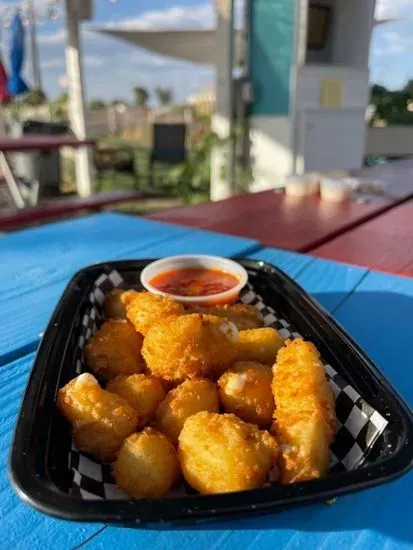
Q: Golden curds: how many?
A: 13